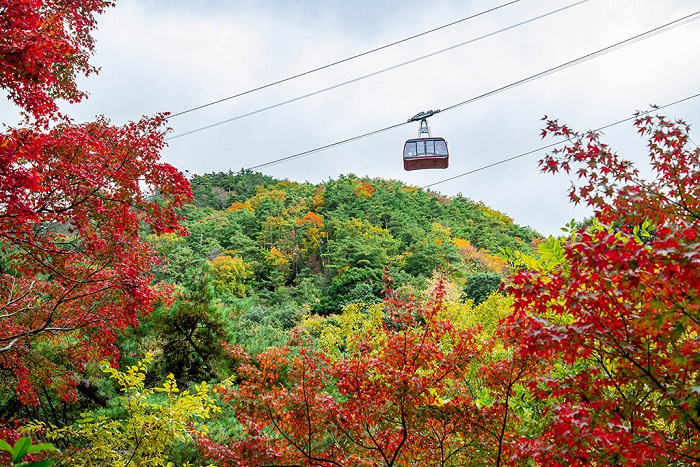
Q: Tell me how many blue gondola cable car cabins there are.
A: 0